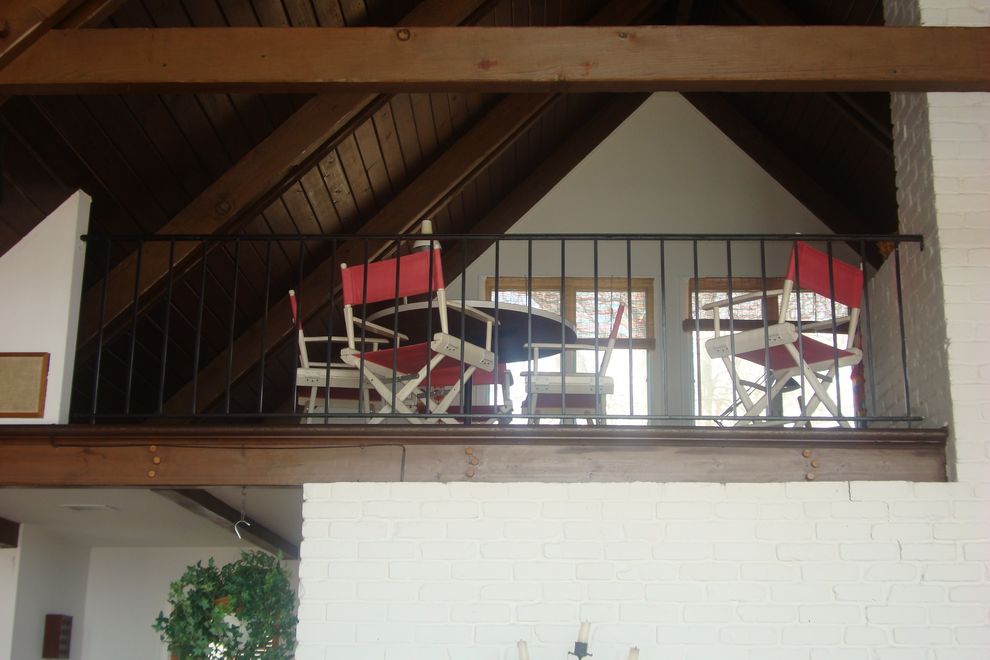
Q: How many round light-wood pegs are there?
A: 9